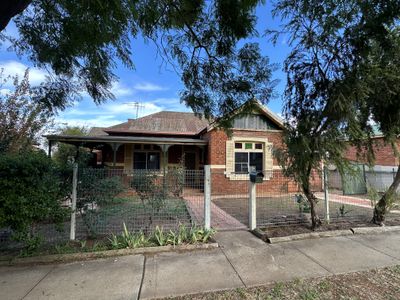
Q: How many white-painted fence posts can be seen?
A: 4